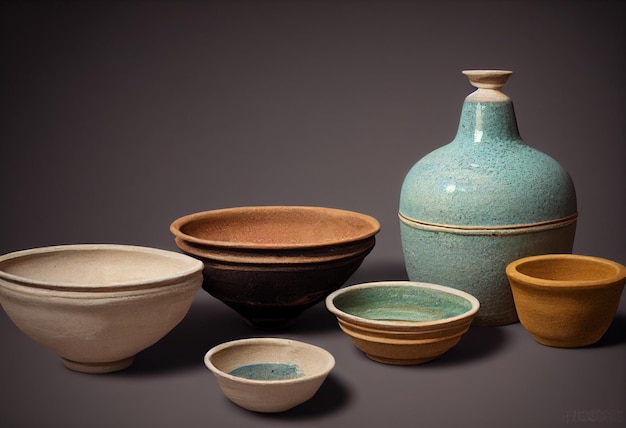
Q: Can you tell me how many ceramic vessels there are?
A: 6